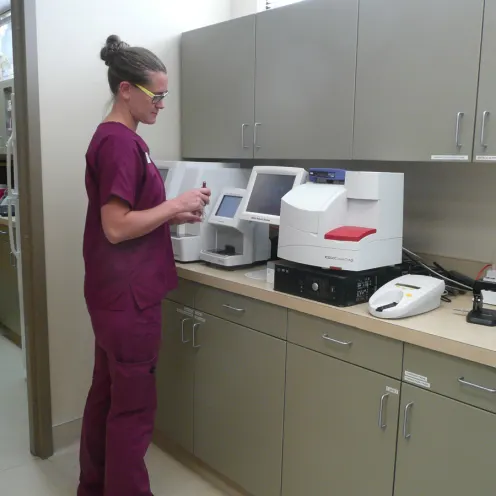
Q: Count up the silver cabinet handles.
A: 11